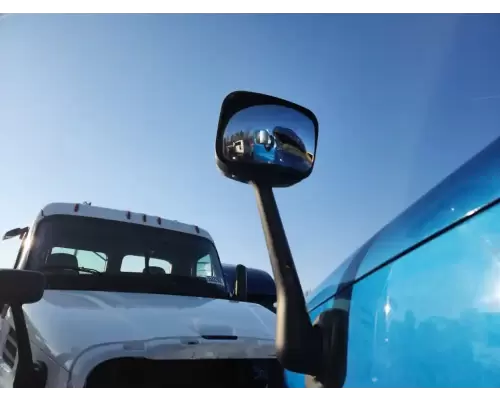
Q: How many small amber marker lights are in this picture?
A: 5